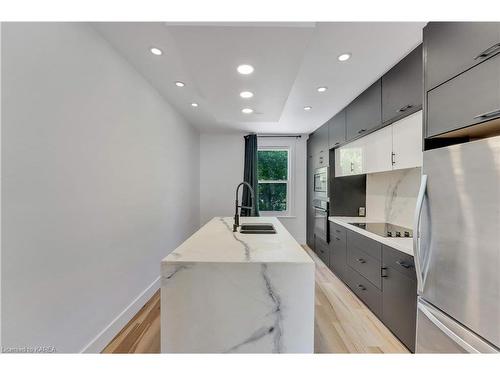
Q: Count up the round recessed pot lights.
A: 9